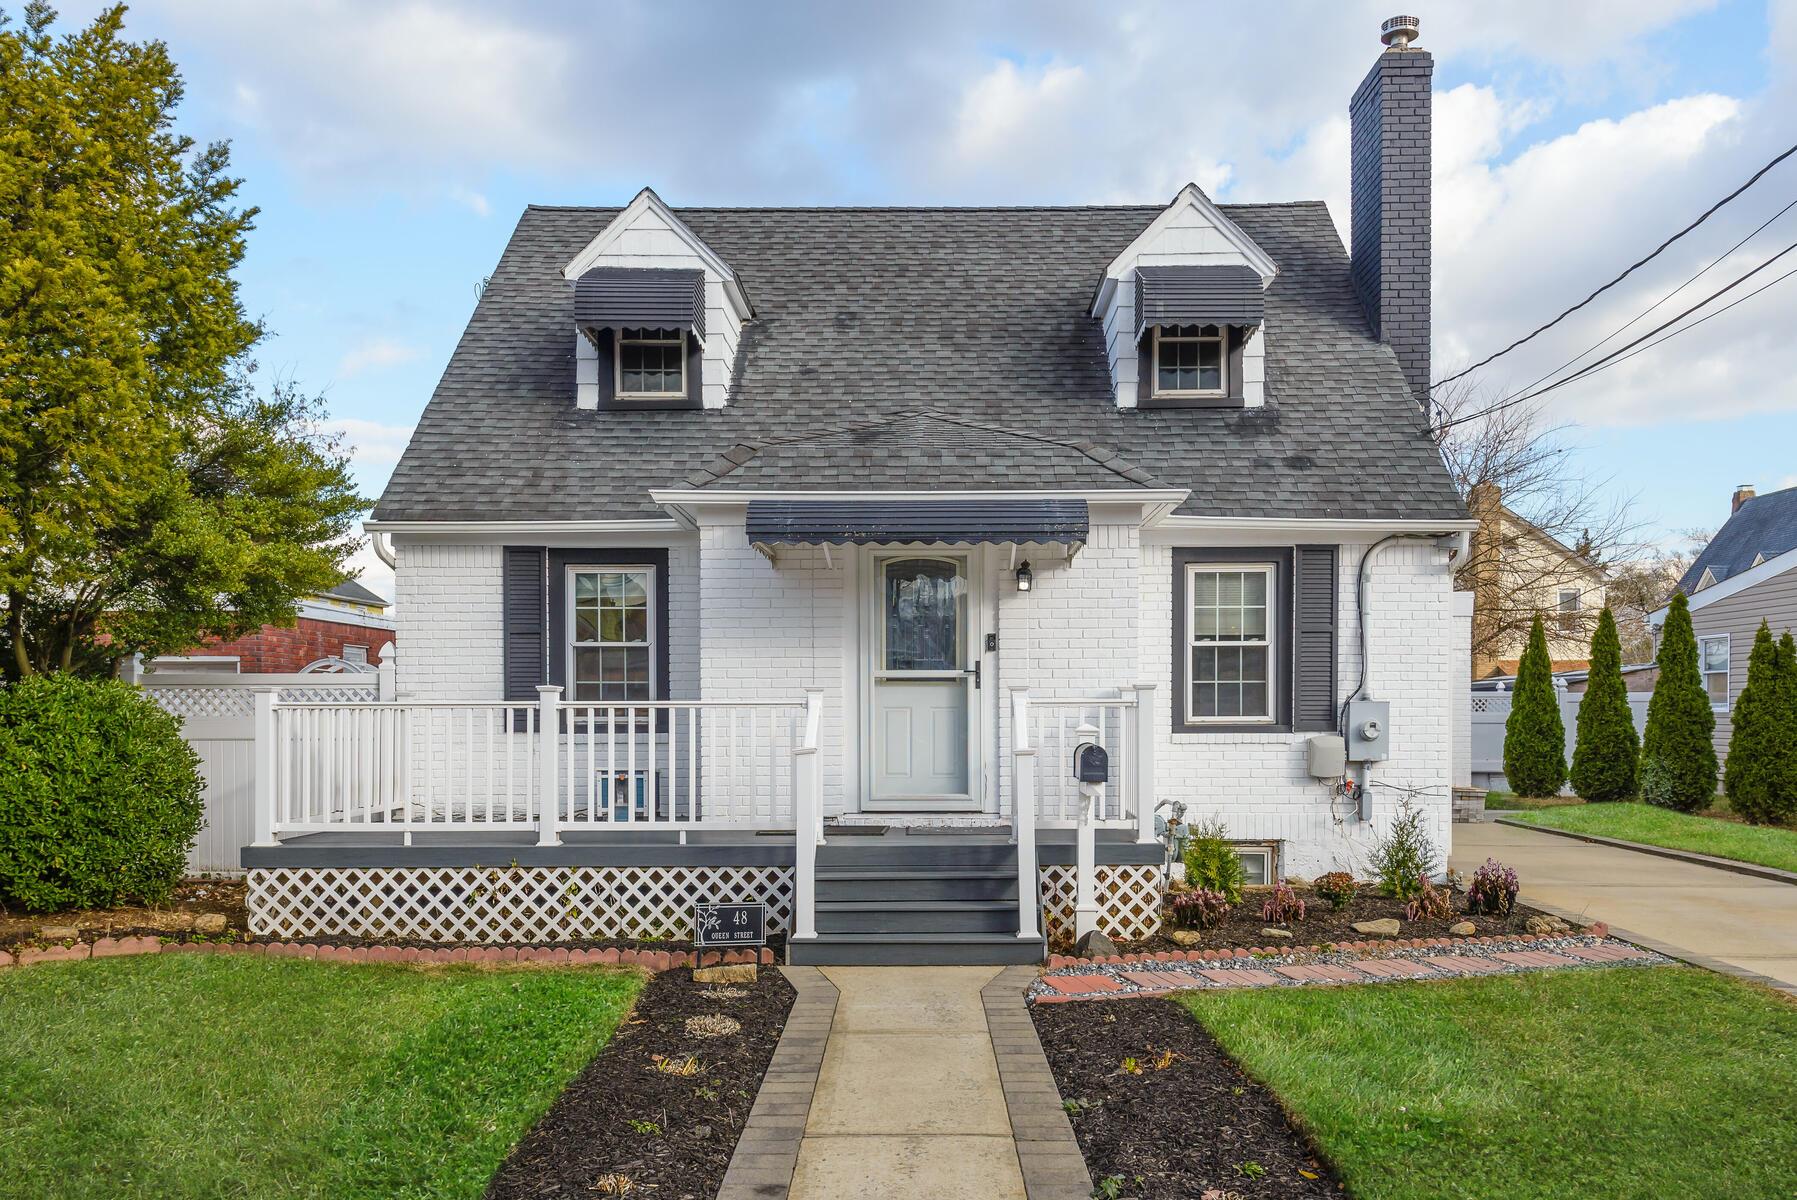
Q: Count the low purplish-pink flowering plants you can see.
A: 4